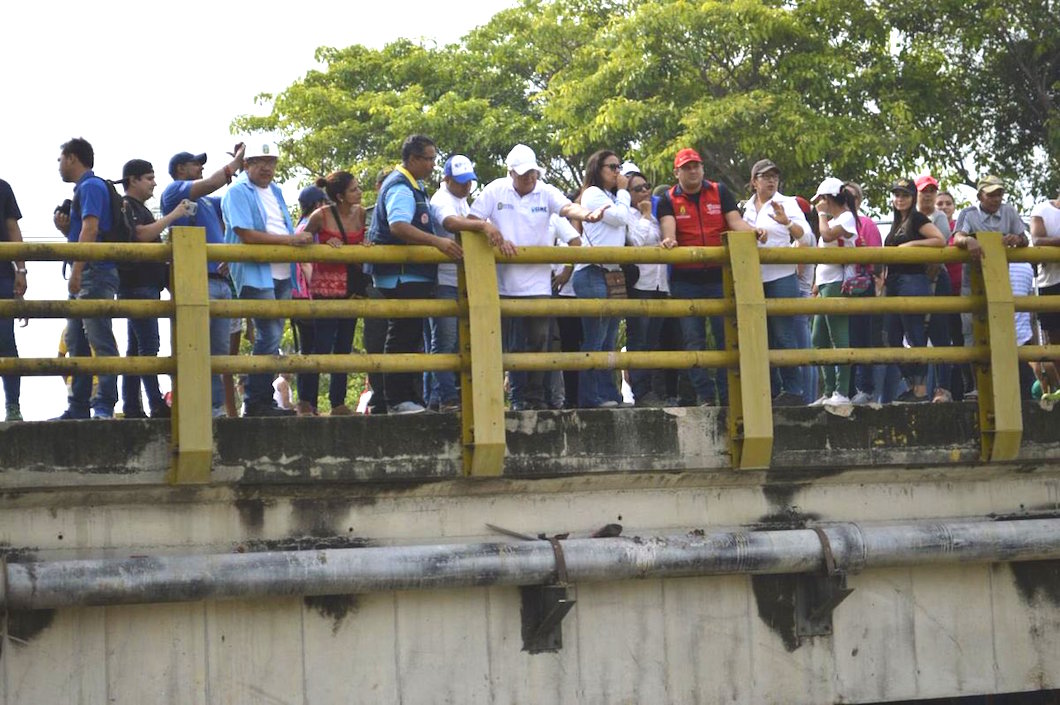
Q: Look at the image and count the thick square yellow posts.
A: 4